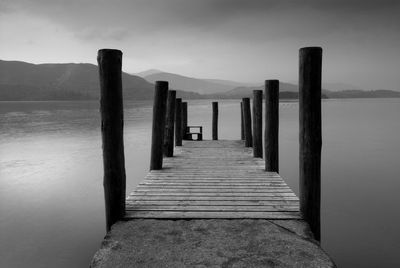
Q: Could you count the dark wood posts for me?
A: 11